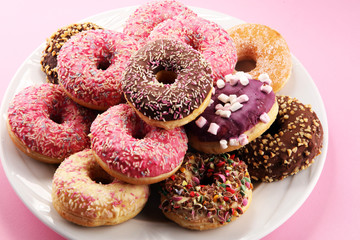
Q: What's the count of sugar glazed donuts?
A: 1